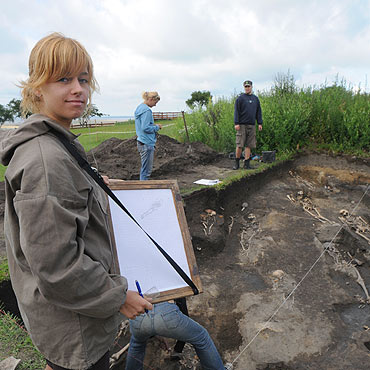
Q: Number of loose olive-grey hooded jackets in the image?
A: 1